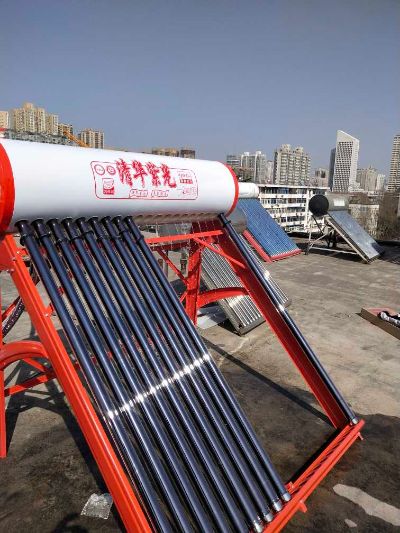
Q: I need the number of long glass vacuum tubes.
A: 10